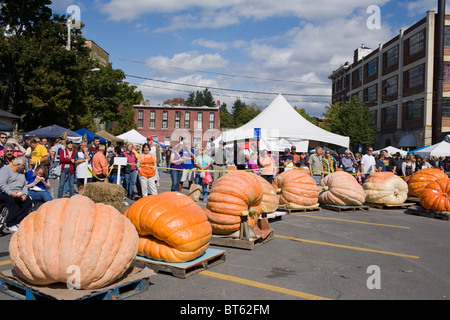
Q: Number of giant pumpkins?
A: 9